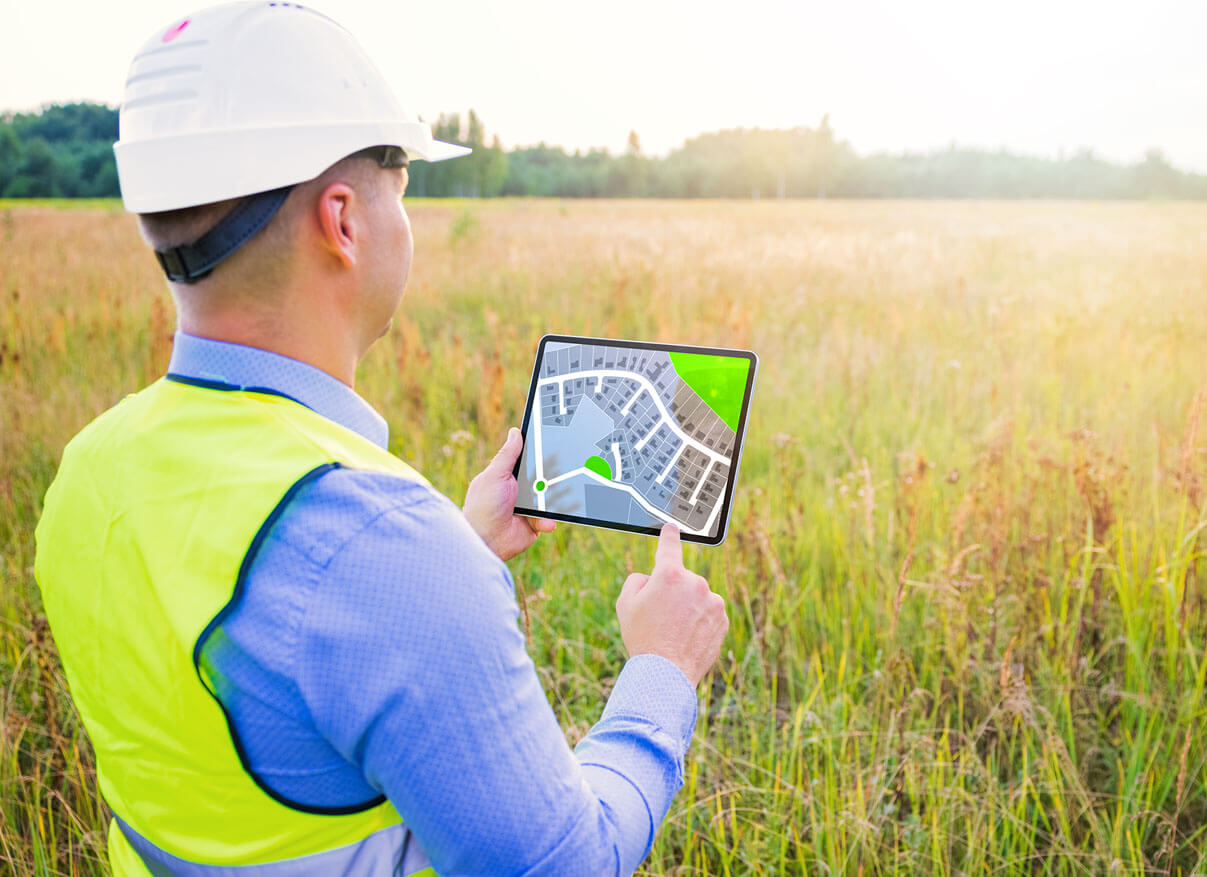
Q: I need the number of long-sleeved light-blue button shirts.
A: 1